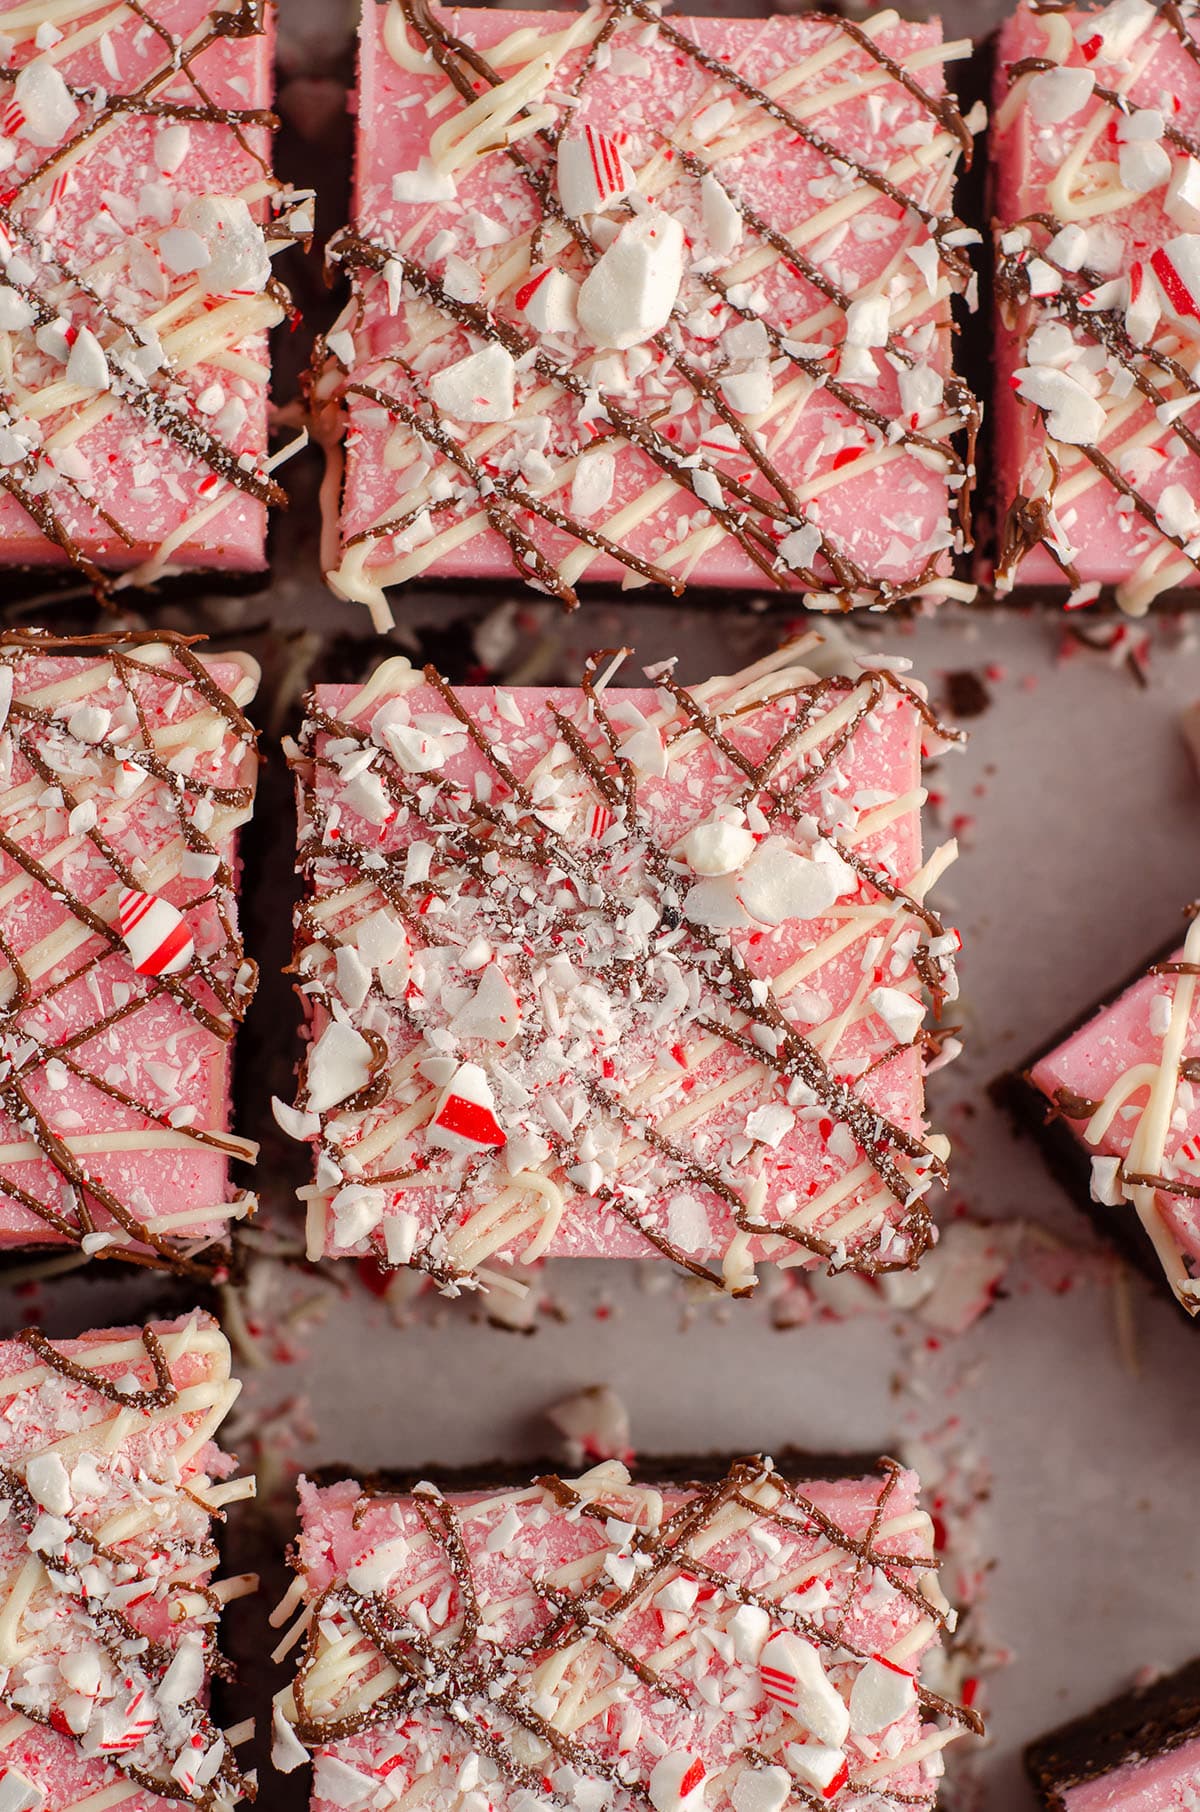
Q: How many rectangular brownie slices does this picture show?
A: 9